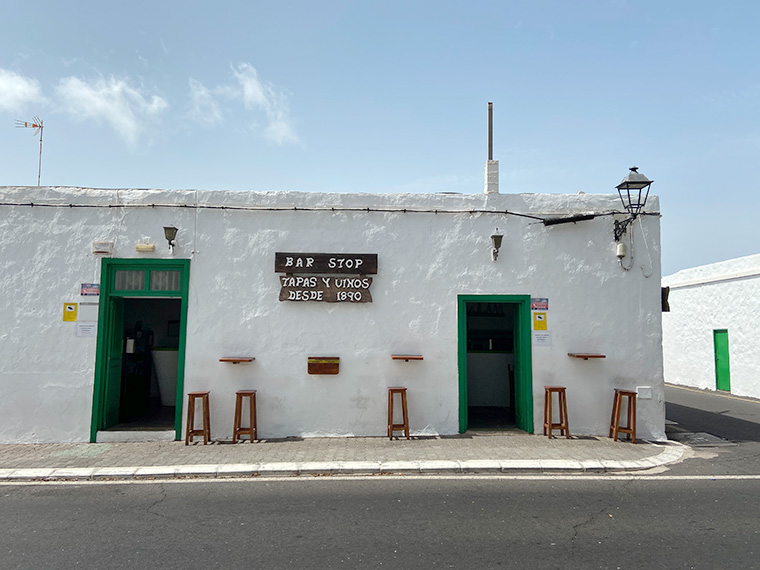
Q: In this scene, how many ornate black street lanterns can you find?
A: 1